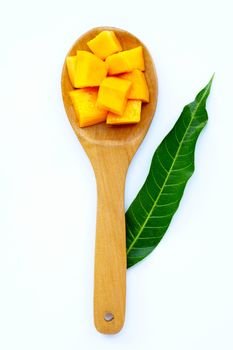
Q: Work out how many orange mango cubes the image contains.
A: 7